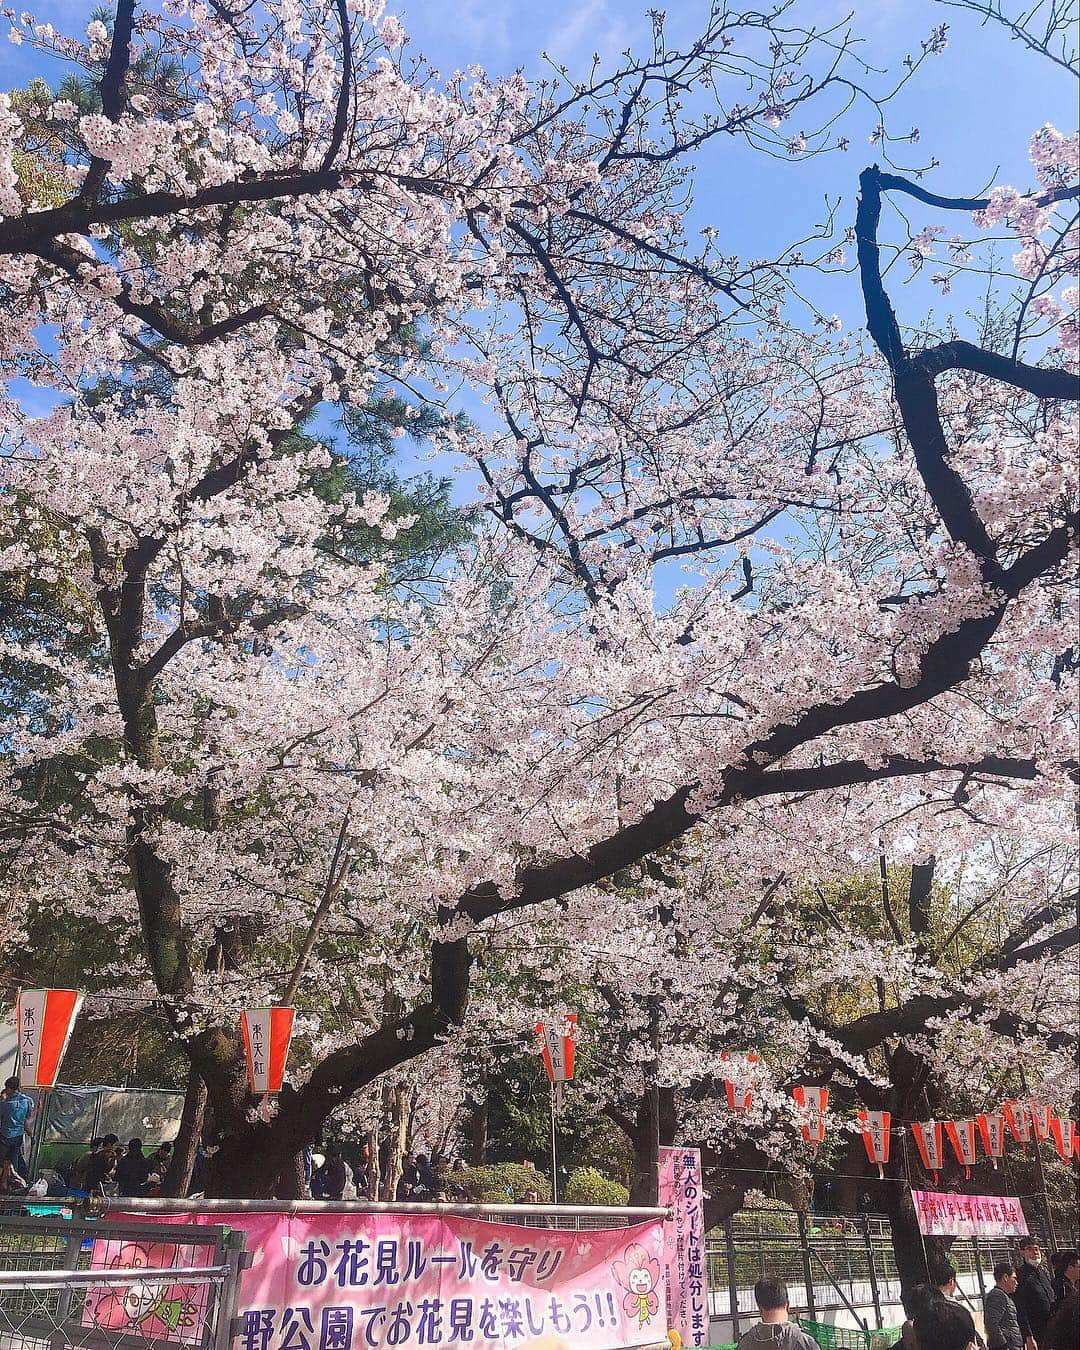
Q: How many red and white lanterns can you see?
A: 12